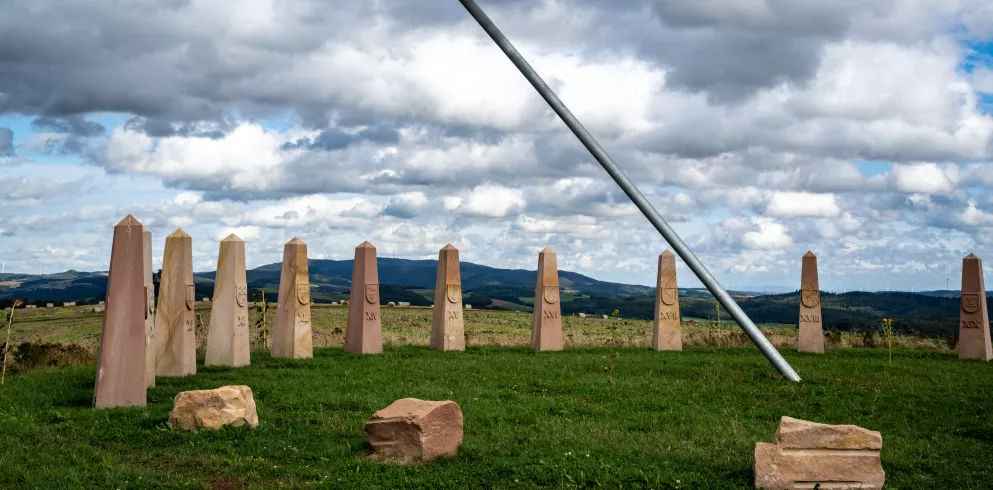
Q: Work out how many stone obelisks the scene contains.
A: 11